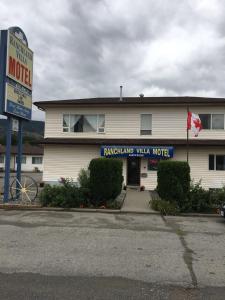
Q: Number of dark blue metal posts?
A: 2